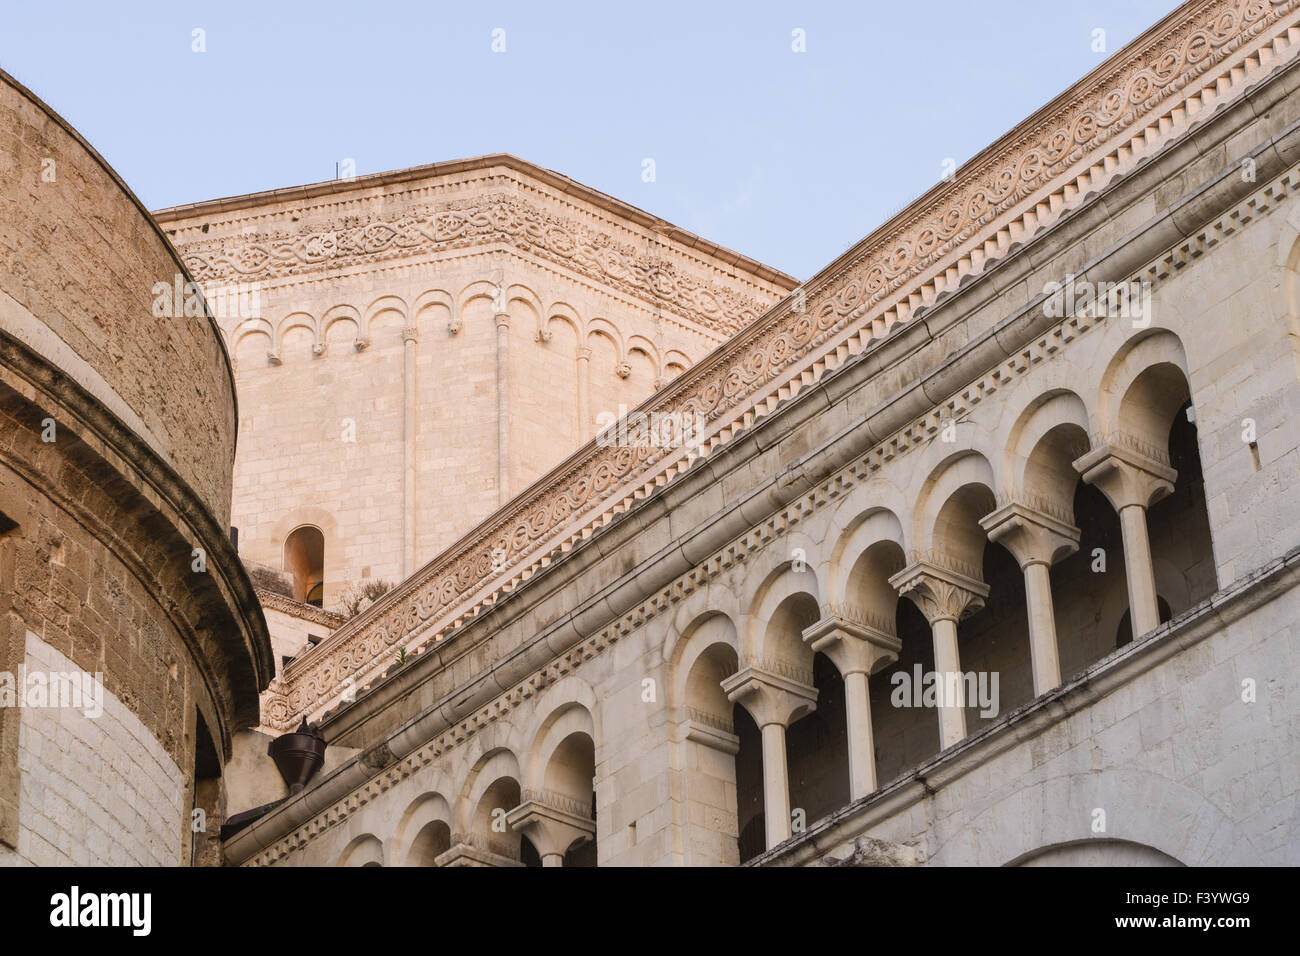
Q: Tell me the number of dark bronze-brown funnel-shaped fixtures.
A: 1